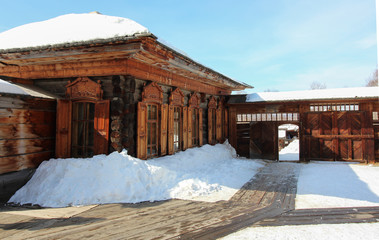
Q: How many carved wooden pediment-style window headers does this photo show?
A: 6